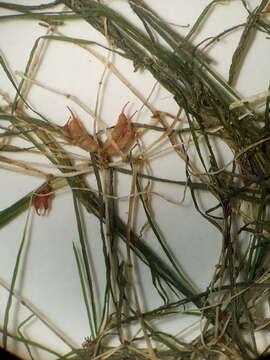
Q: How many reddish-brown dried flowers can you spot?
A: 3